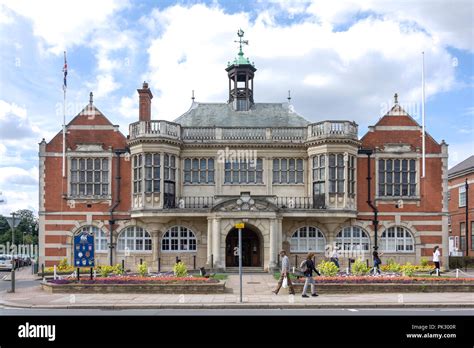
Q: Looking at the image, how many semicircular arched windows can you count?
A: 6